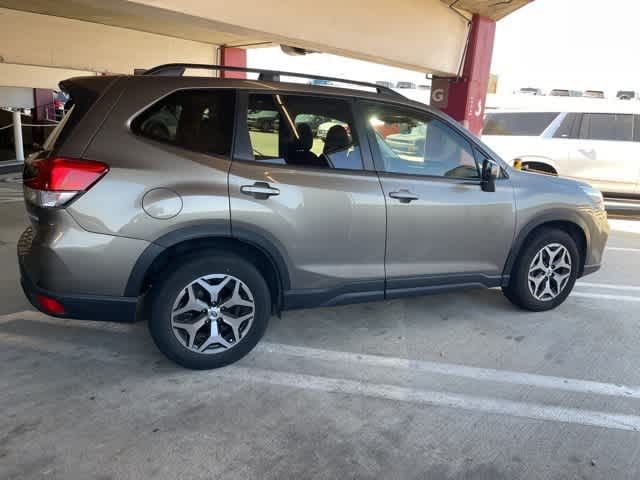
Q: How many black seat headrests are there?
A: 2